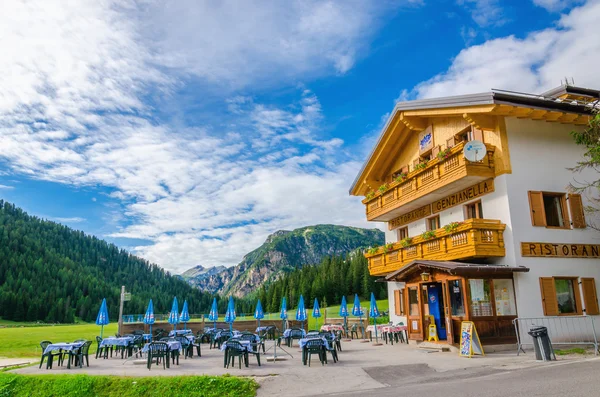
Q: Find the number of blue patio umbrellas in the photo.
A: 13